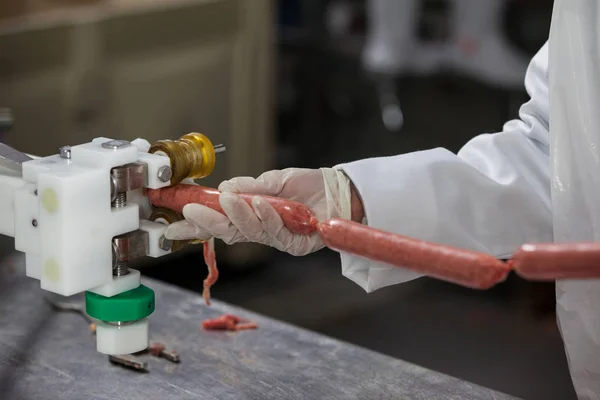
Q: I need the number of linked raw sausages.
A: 3